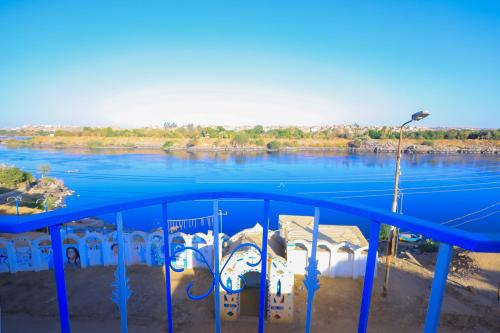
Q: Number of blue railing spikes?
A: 8